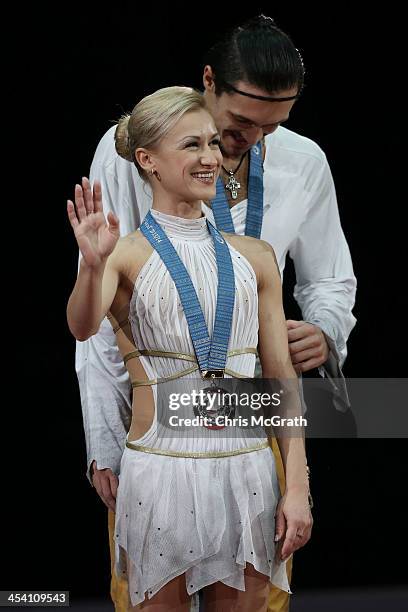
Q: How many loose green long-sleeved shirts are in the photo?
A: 0